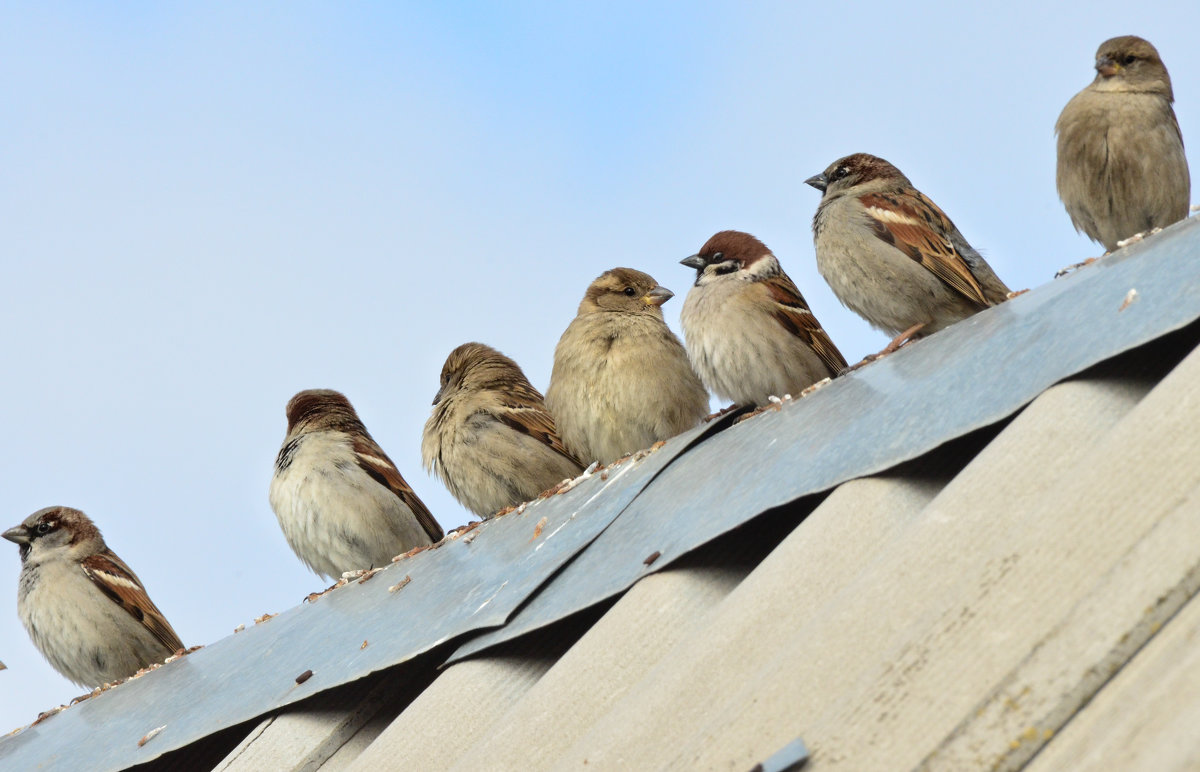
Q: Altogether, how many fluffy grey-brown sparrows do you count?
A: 7